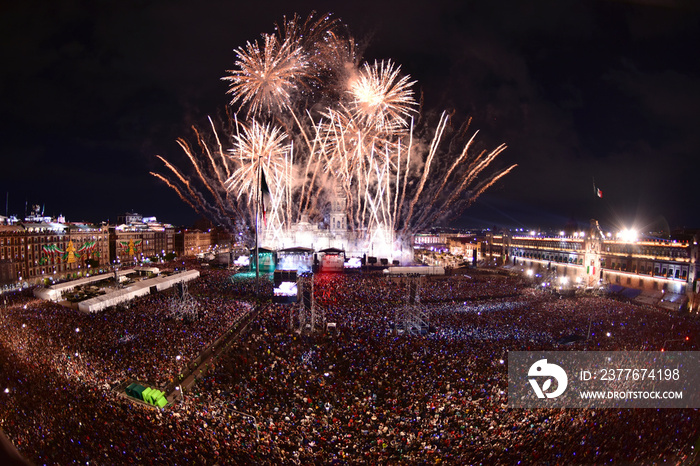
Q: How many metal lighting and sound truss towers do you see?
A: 3